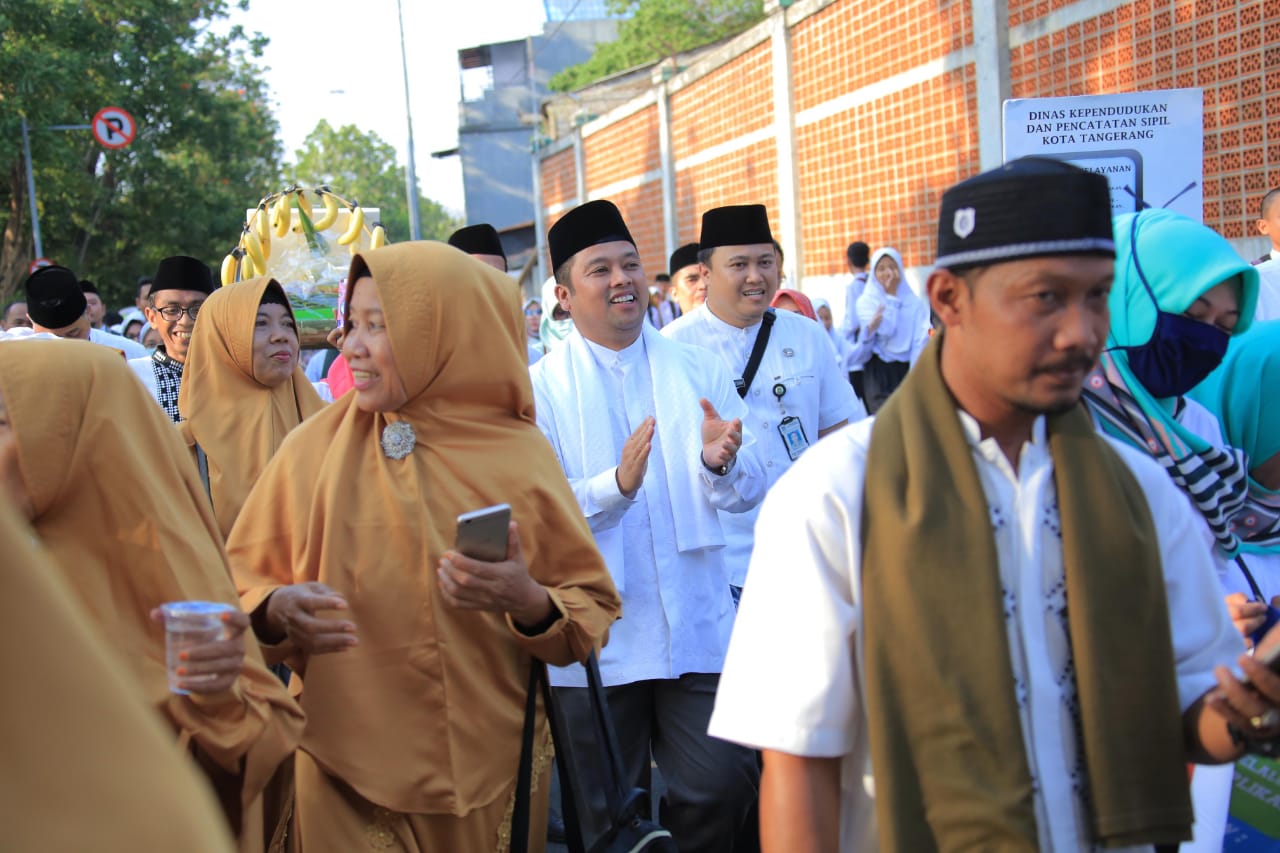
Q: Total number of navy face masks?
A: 1